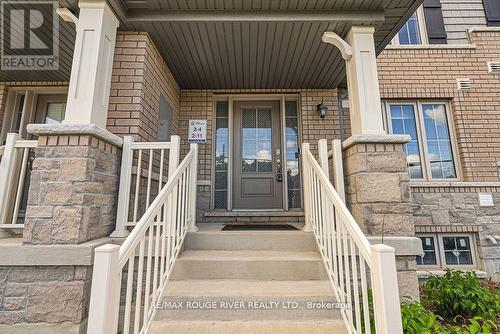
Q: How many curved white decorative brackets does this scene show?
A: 2